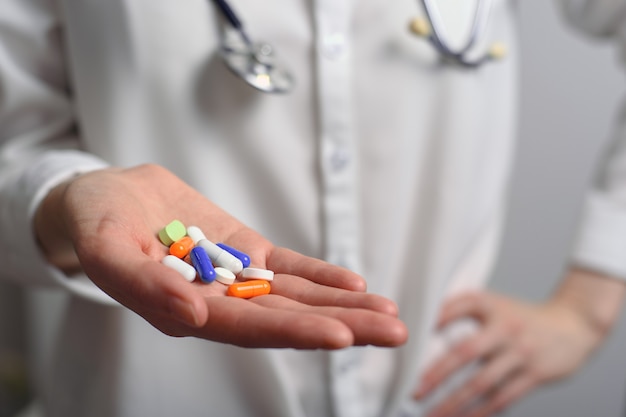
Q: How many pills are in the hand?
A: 10